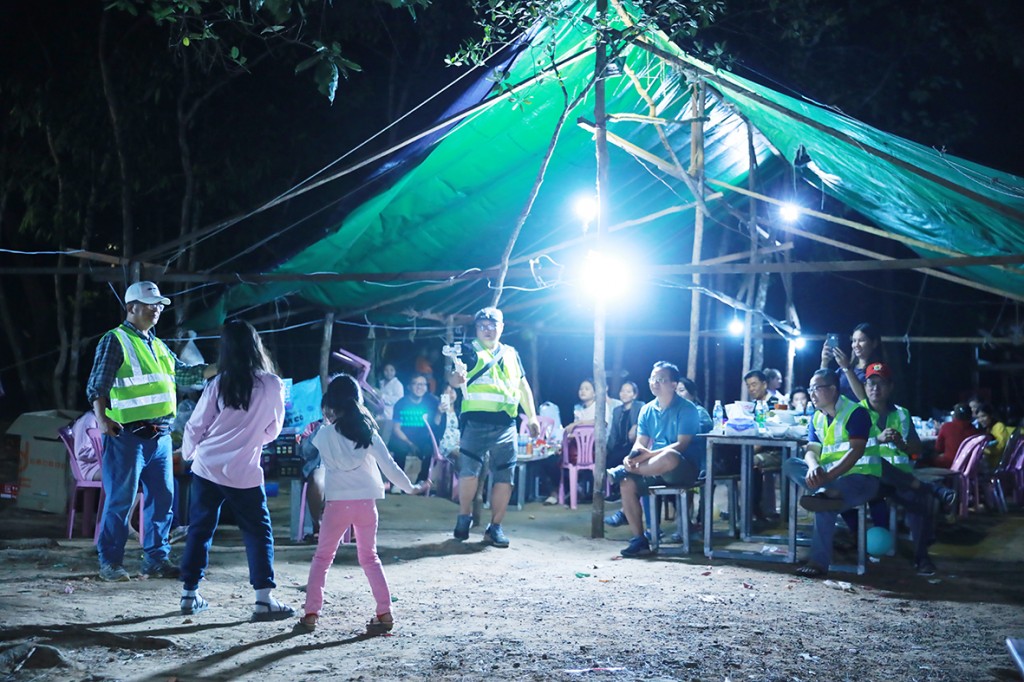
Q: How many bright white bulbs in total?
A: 5